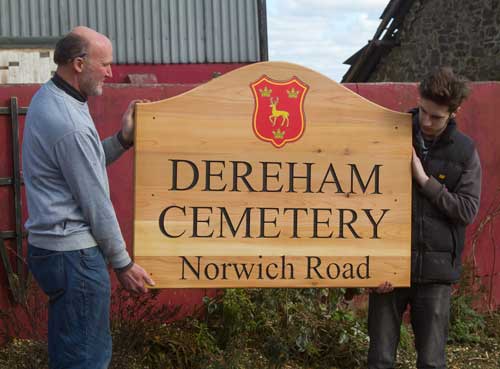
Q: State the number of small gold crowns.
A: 3